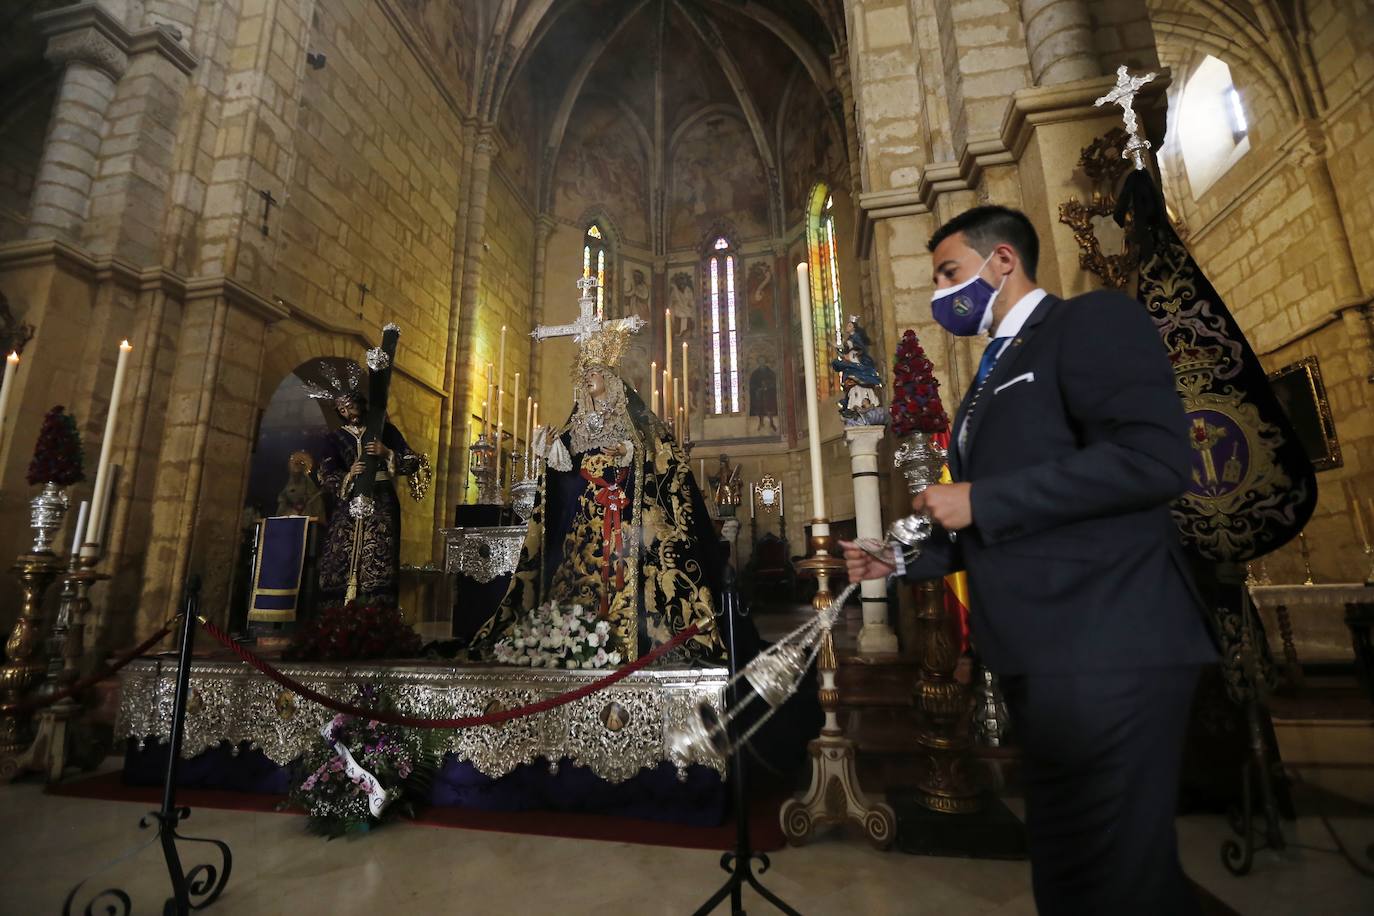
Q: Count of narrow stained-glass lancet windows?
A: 3